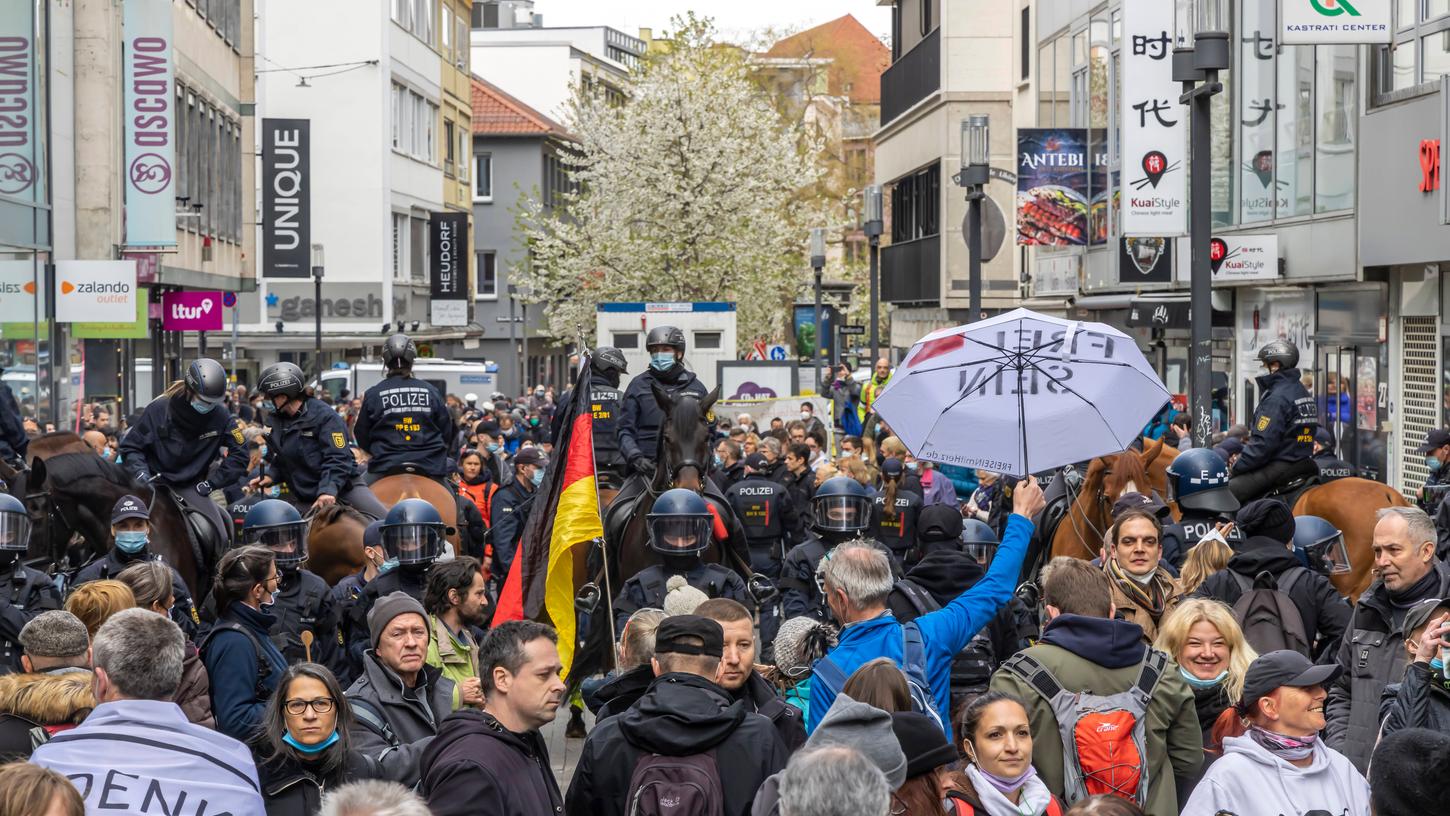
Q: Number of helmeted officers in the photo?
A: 14